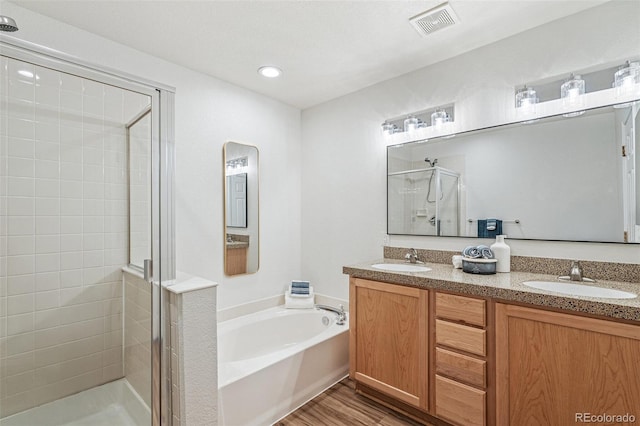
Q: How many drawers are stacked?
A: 4